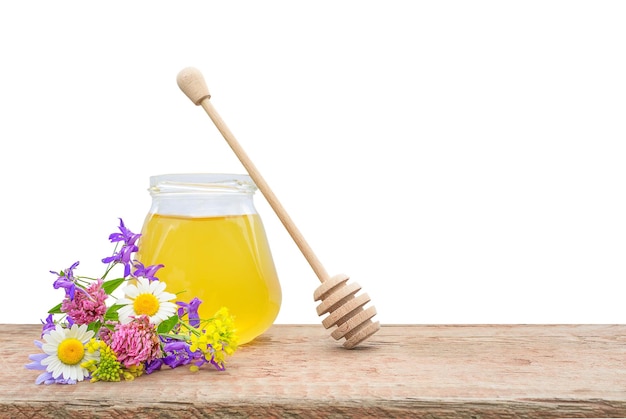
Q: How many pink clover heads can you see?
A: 2